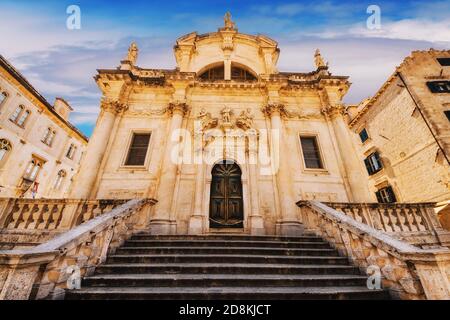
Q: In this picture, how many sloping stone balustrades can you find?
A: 2